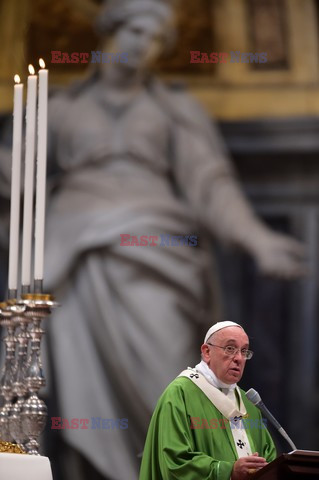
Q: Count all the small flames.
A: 3